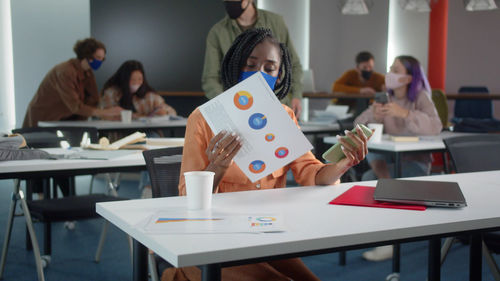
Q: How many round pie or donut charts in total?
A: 5